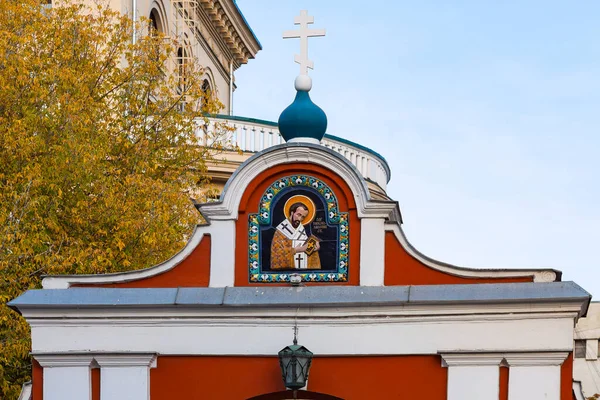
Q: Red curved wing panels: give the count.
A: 2